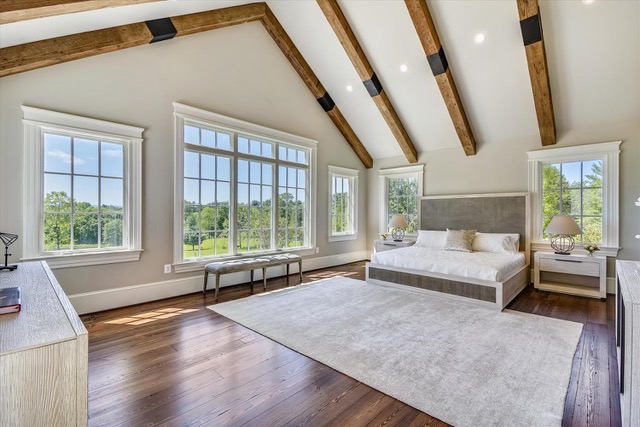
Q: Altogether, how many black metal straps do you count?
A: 5